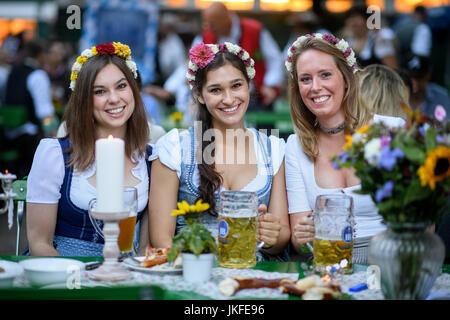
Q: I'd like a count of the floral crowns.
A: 3